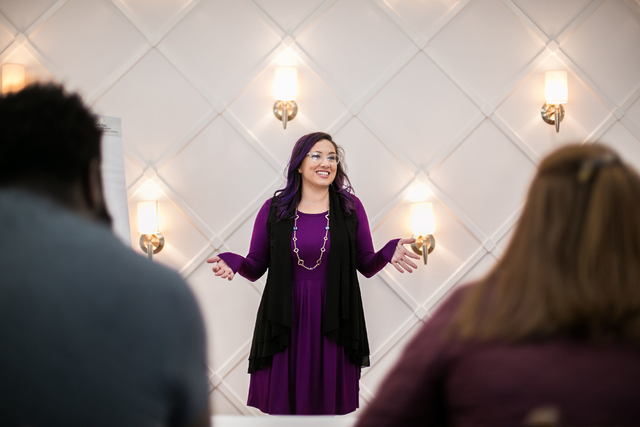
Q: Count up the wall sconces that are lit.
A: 5